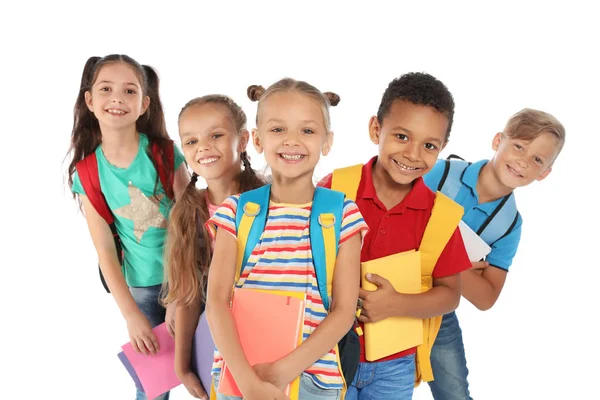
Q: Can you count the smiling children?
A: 5